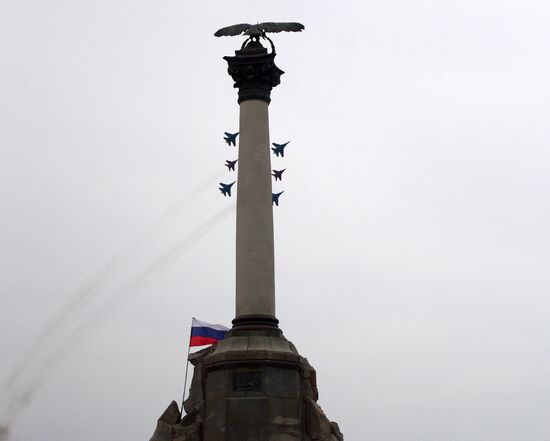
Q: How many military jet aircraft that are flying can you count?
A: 6